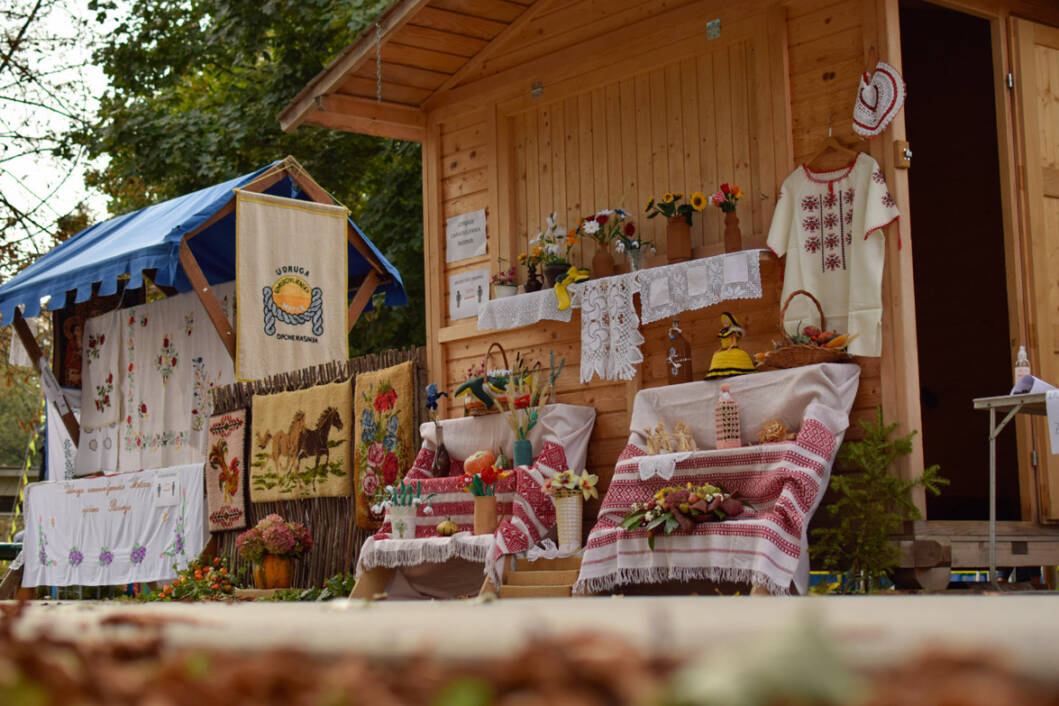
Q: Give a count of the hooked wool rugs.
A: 3